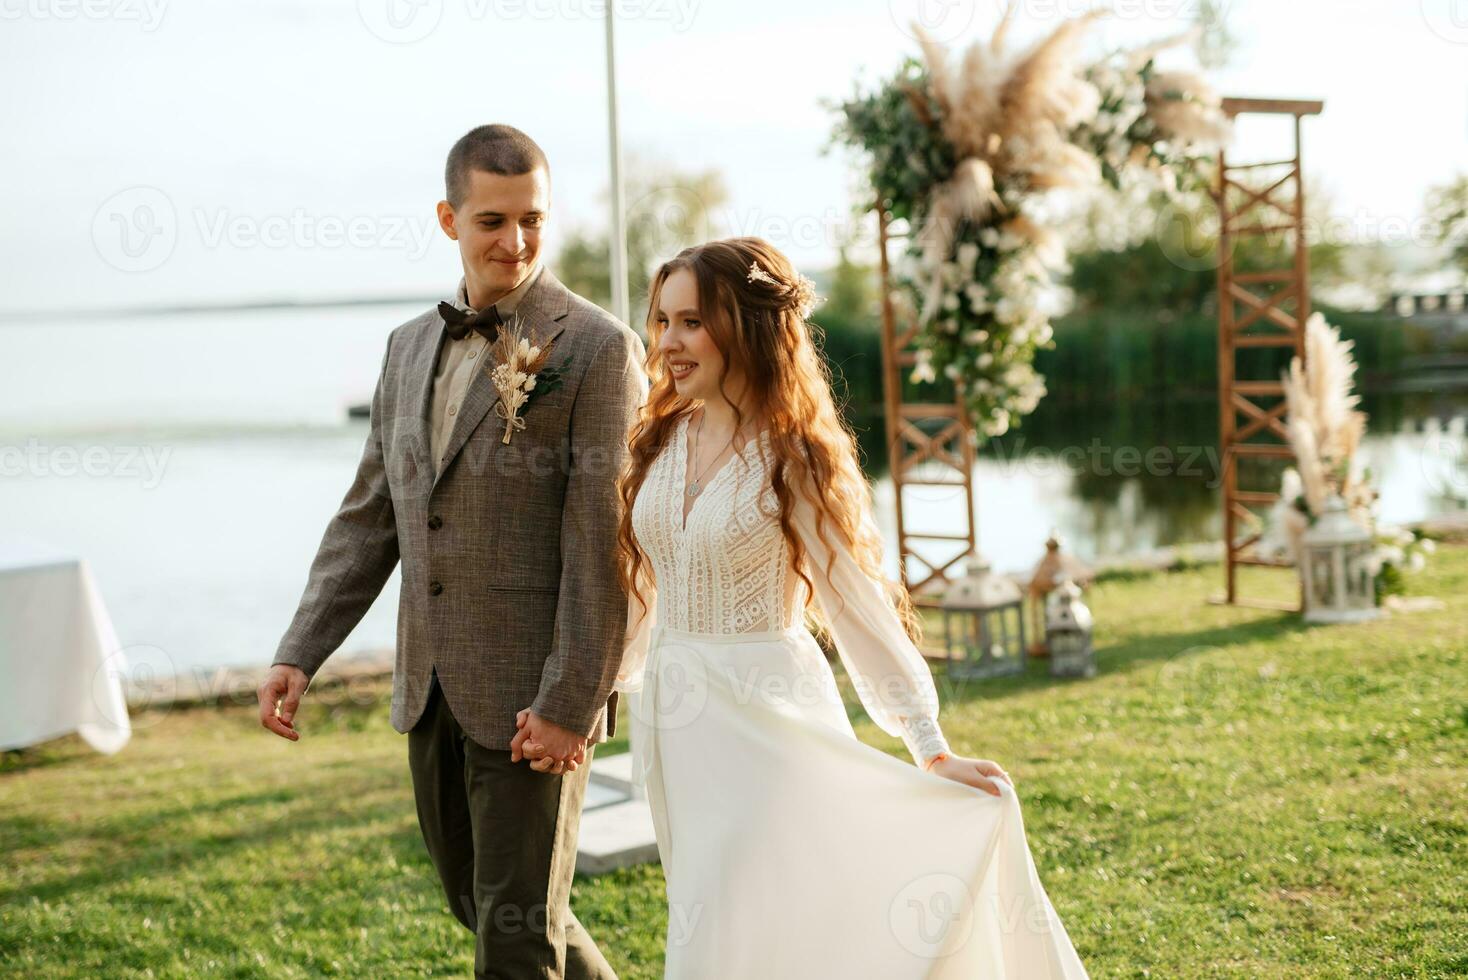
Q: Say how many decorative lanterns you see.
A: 4